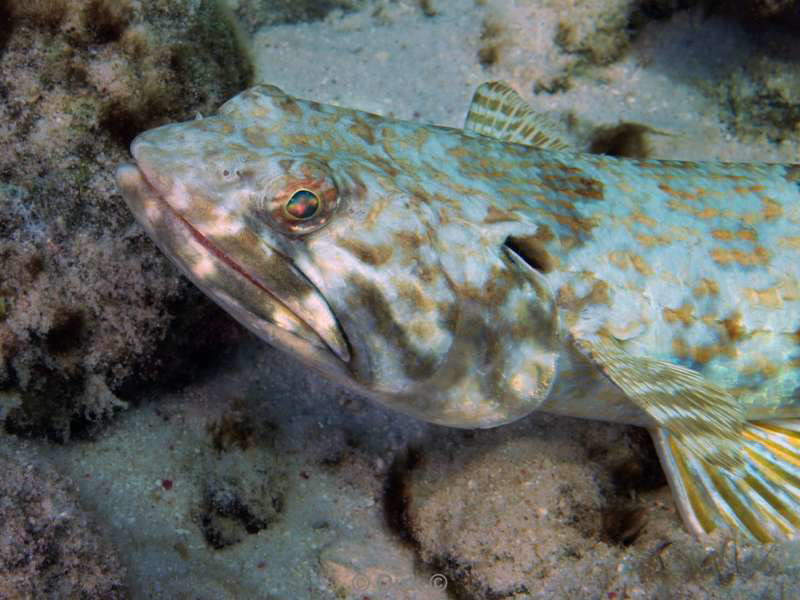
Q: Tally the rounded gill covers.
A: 1